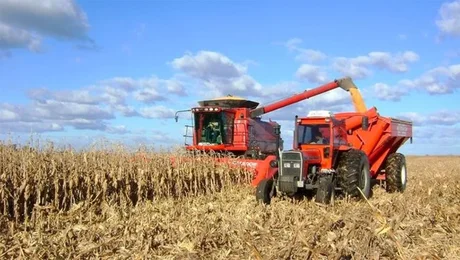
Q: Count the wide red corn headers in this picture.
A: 1